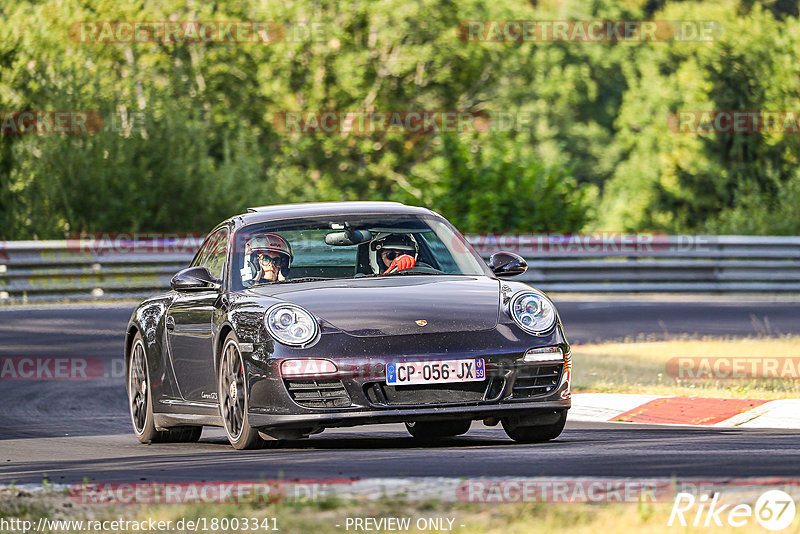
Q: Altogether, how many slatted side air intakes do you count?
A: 2